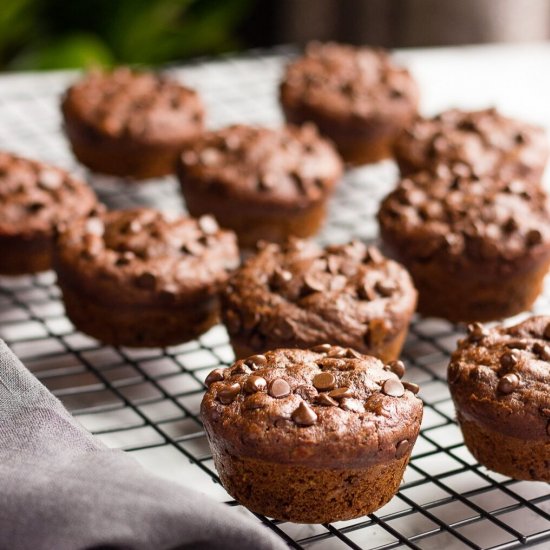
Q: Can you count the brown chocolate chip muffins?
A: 10